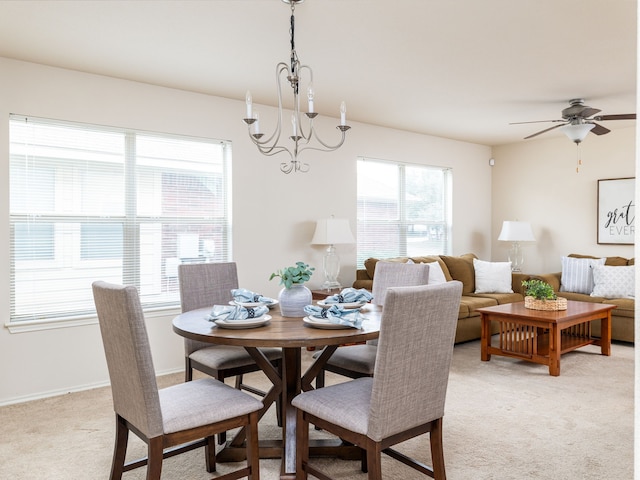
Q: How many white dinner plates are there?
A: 4